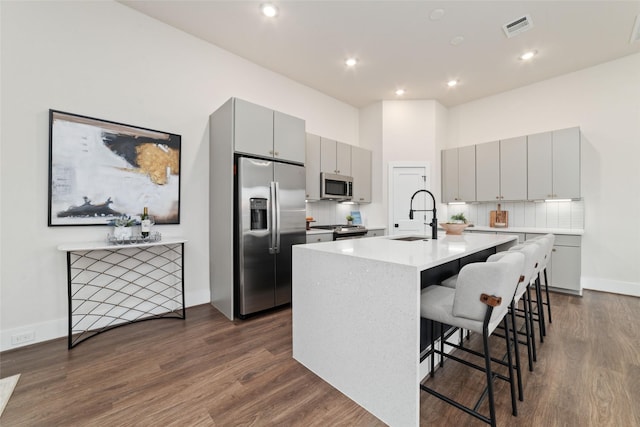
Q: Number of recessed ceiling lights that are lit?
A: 5